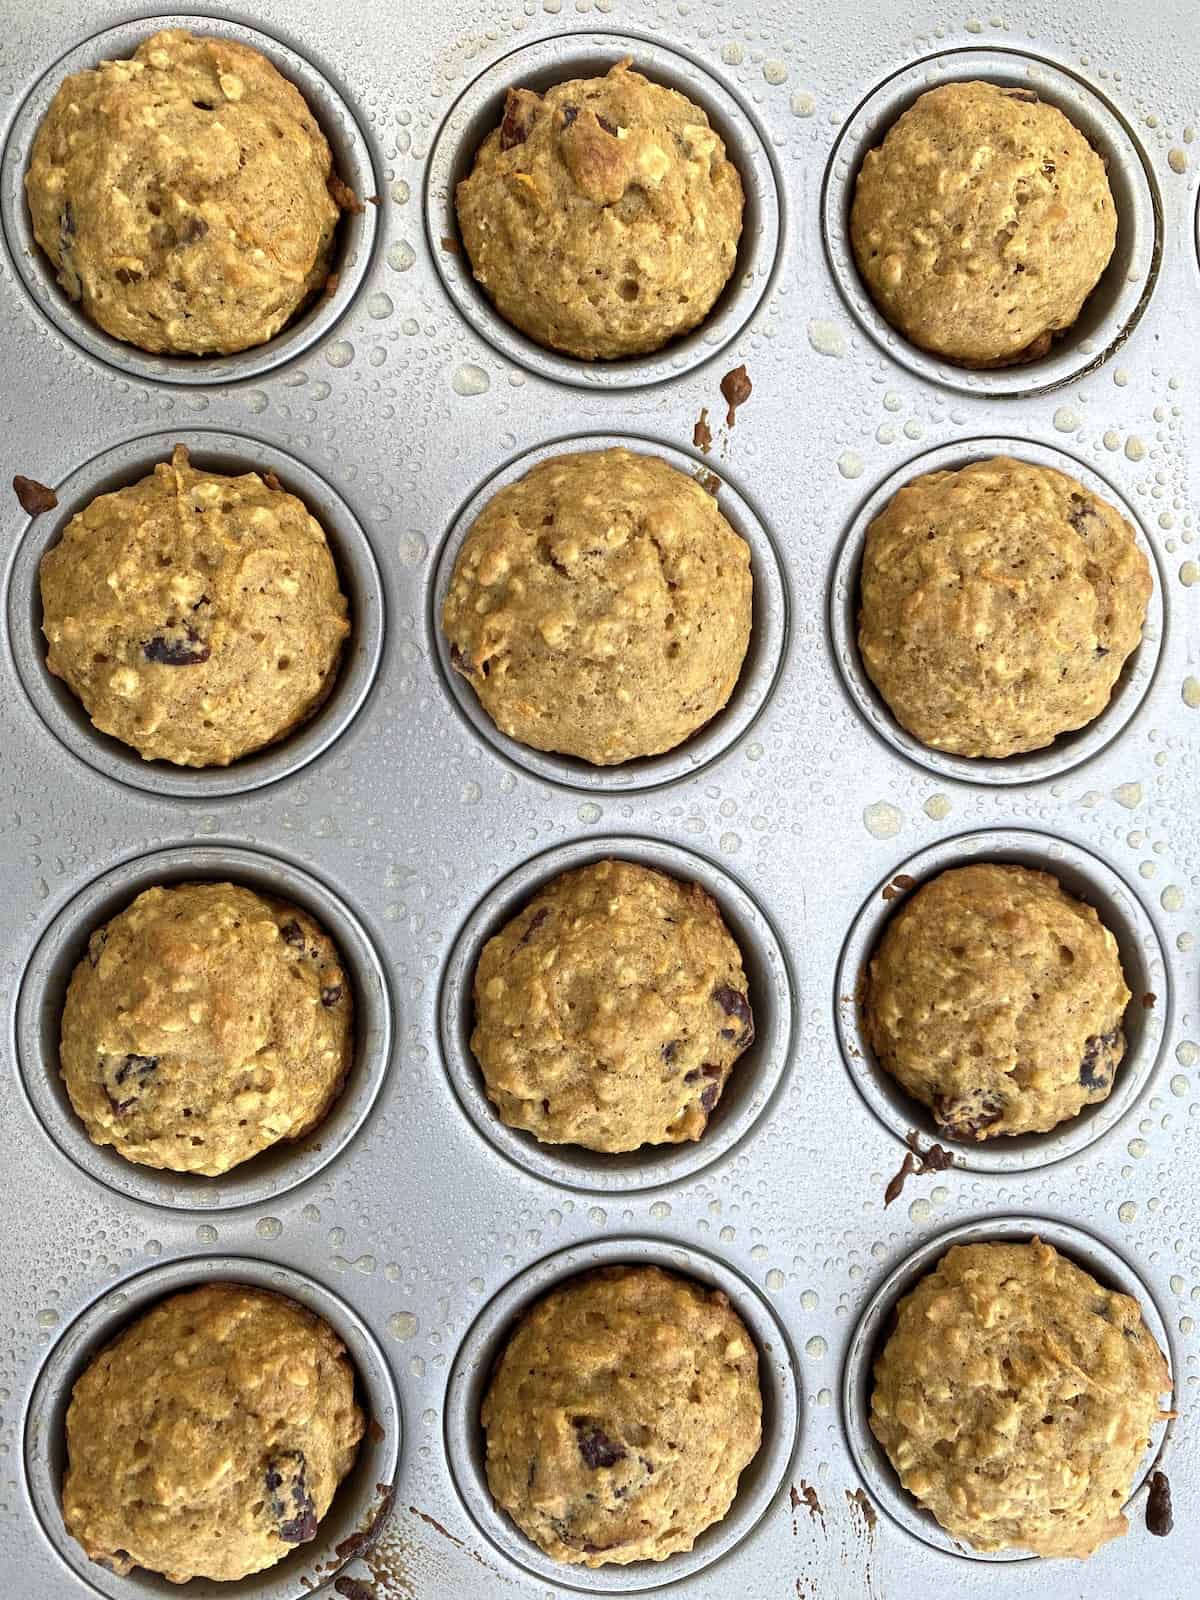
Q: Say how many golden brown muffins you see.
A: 12